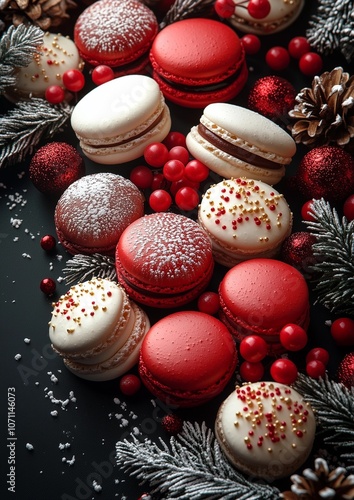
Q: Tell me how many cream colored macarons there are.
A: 7